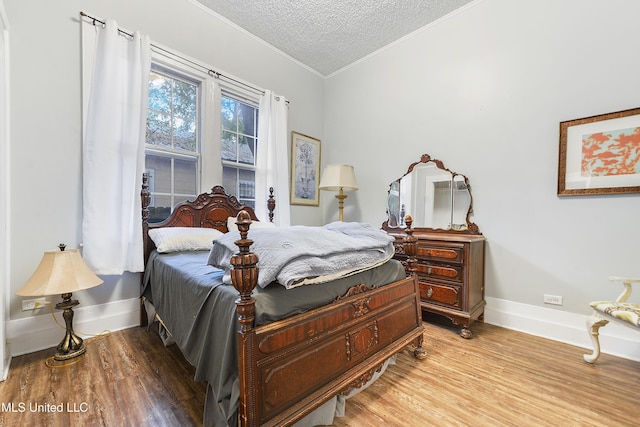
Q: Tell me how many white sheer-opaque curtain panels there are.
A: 2